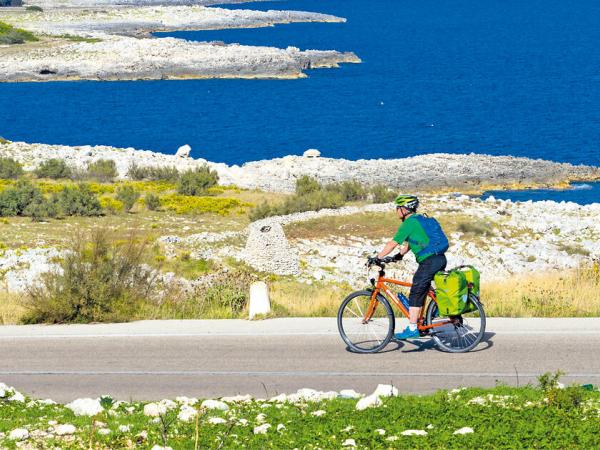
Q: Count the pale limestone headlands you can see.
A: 3